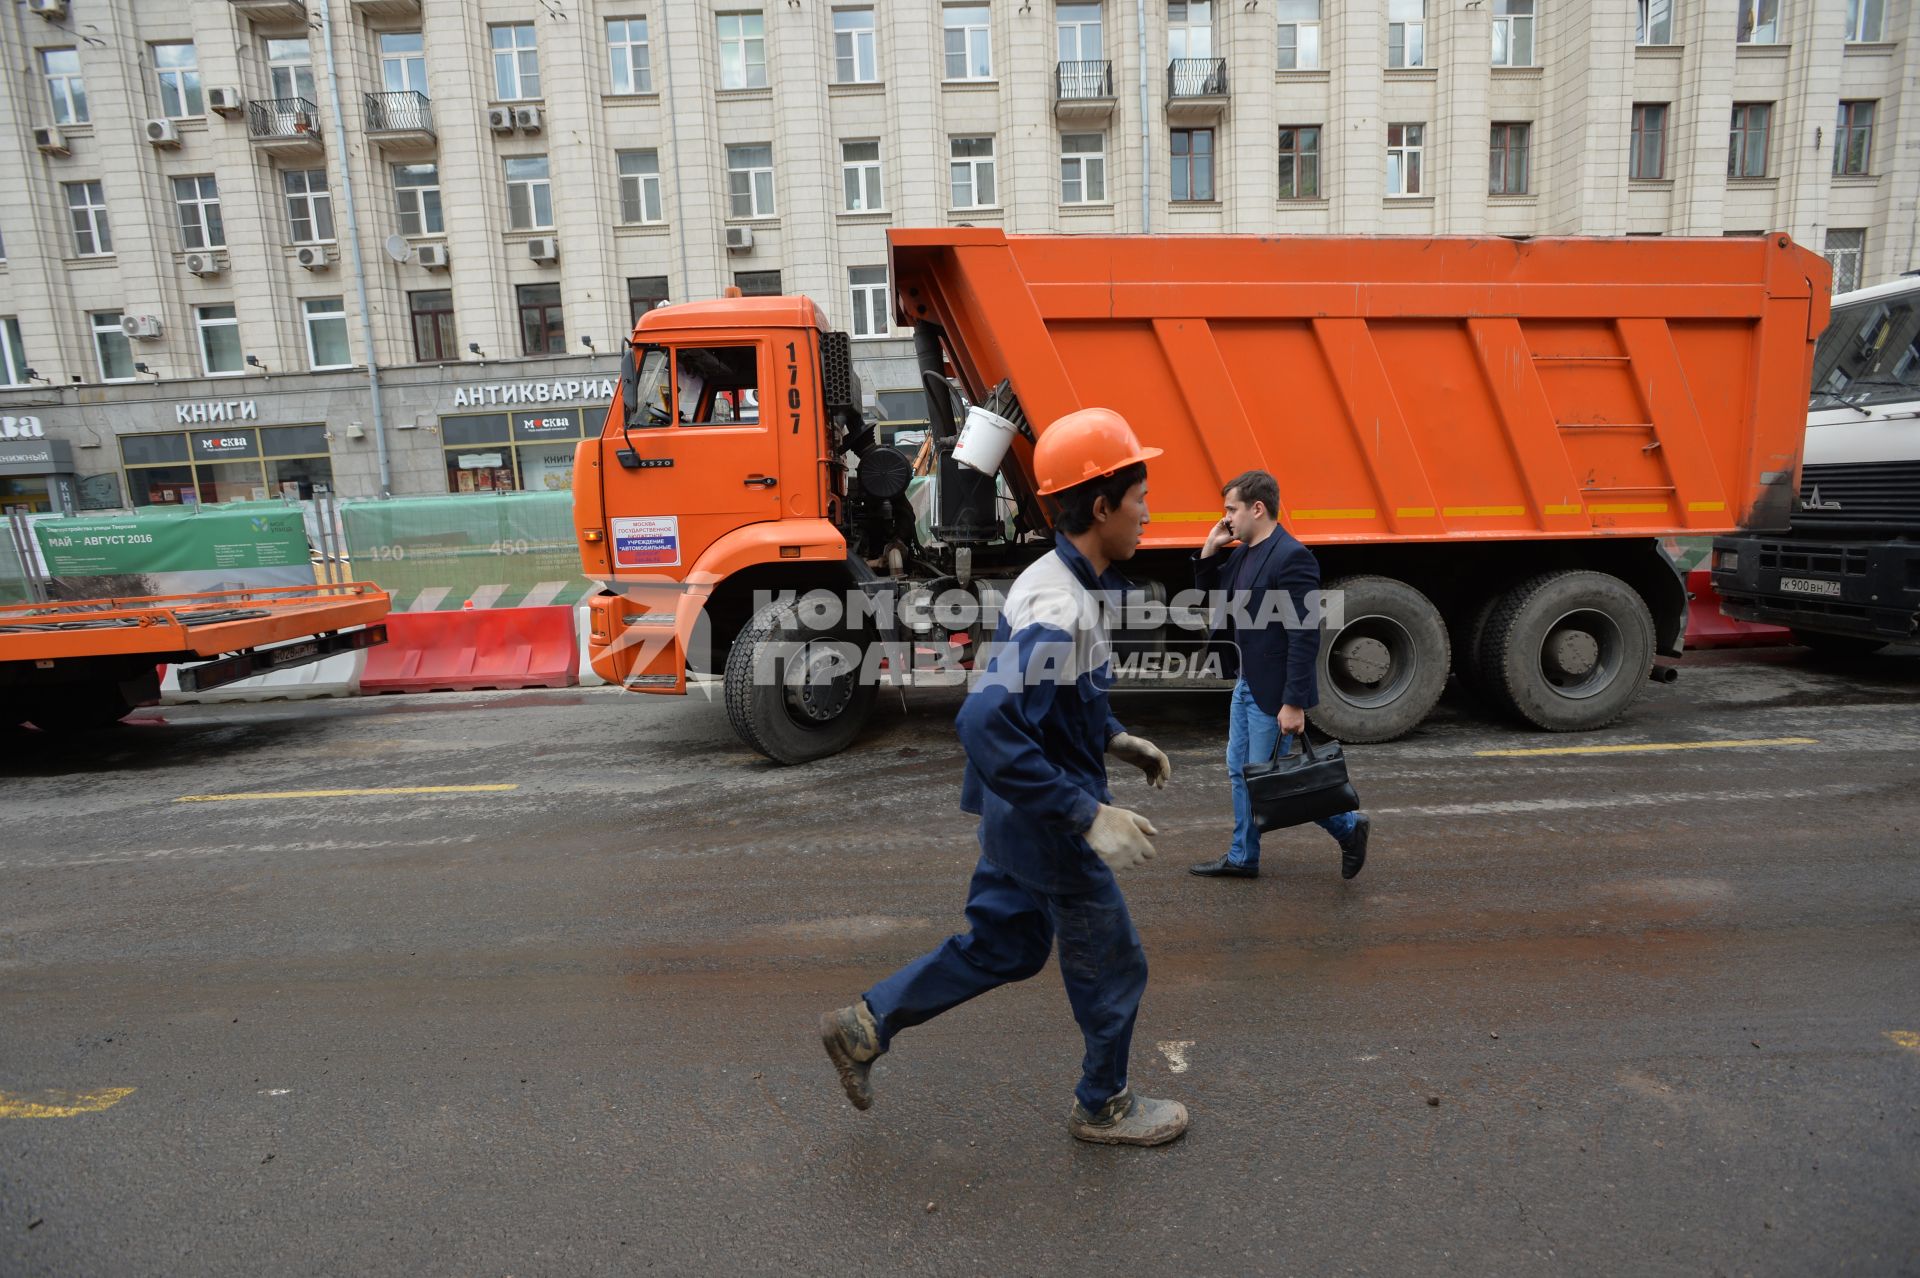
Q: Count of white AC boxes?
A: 12